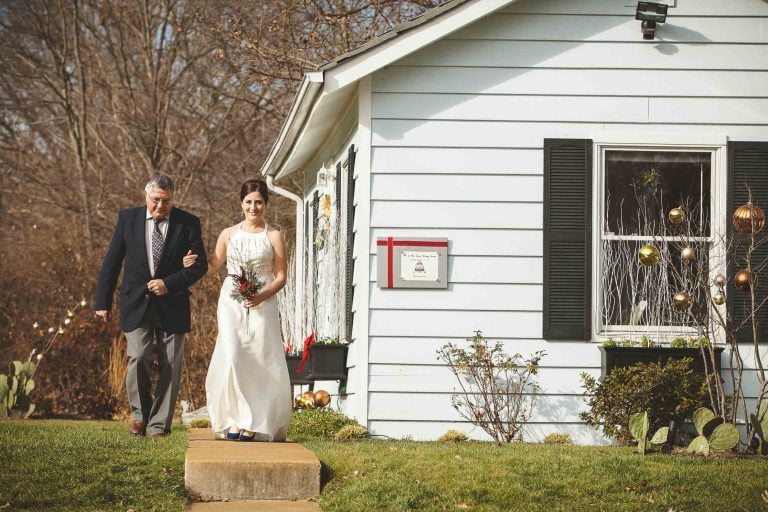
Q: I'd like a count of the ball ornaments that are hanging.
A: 8